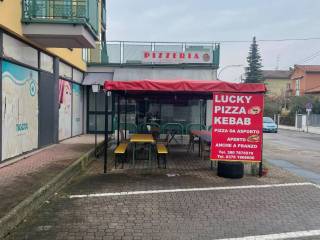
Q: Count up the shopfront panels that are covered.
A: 3